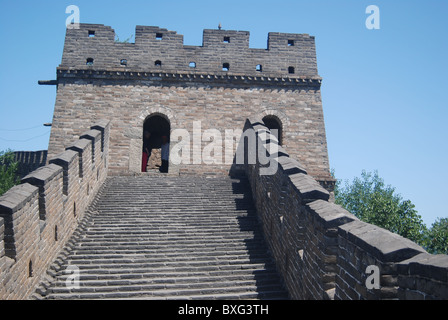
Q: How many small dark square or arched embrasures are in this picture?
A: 11